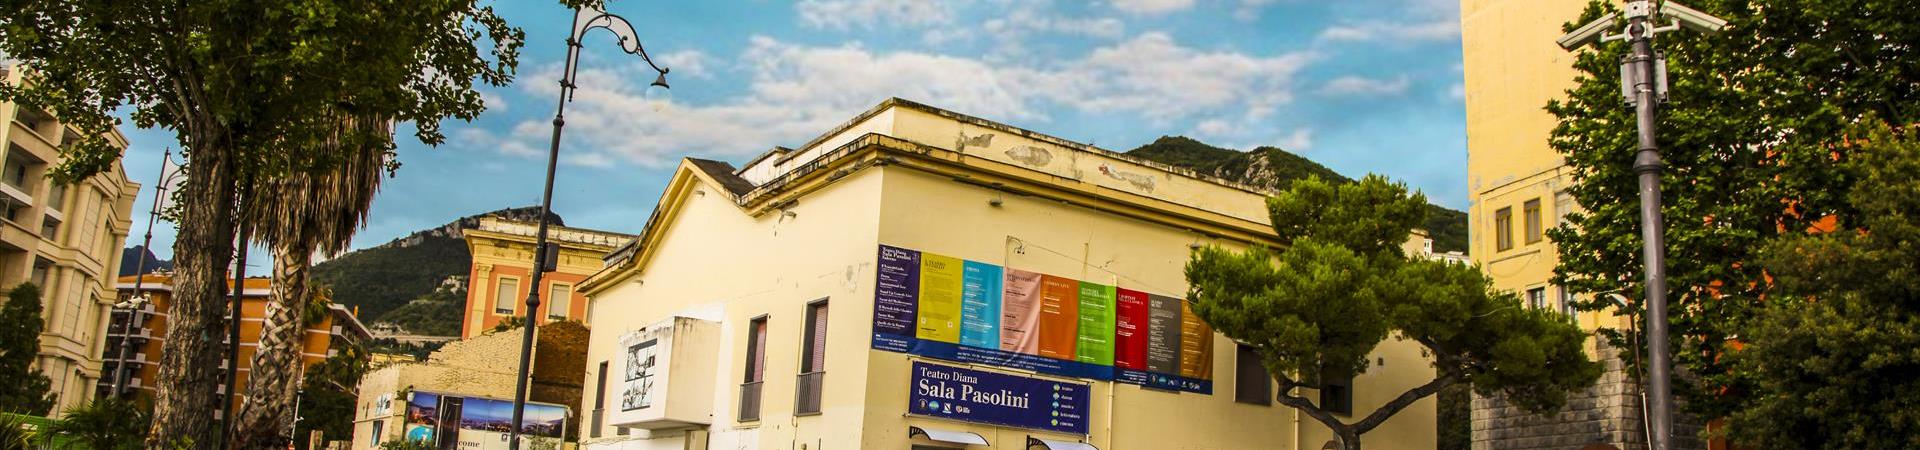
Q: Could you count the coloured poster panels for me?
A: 9